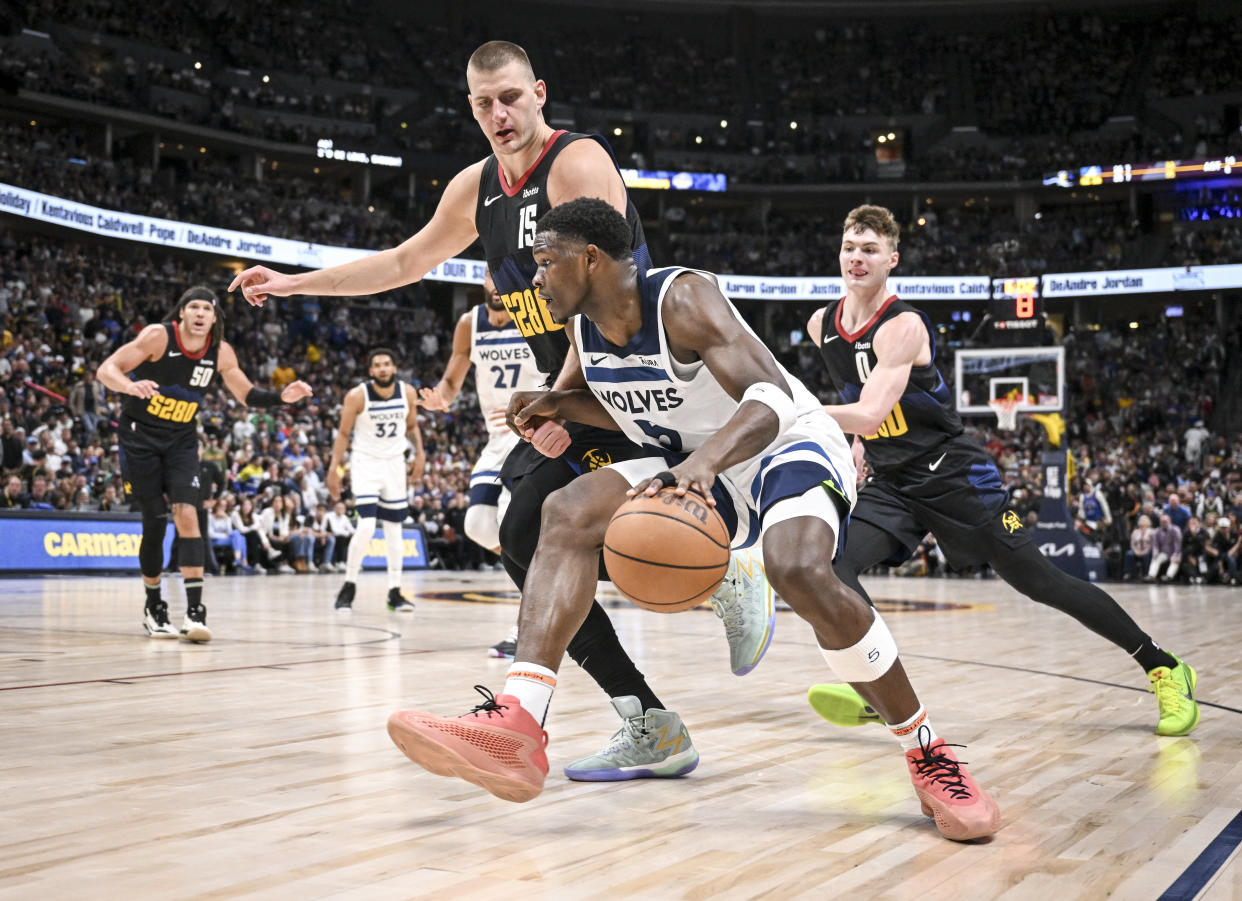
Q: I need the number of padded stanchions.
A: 1